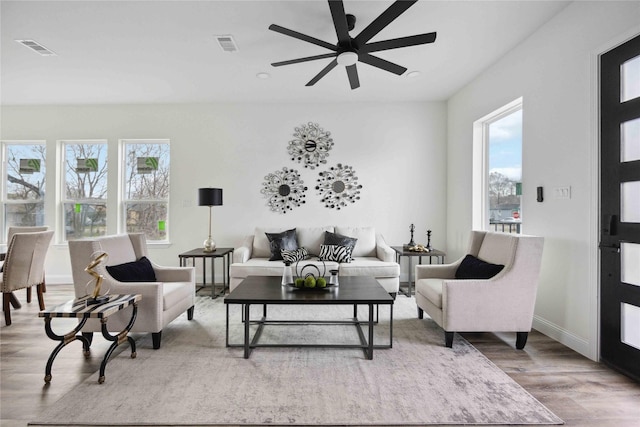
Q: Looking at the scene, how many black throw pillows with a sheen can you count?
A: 2